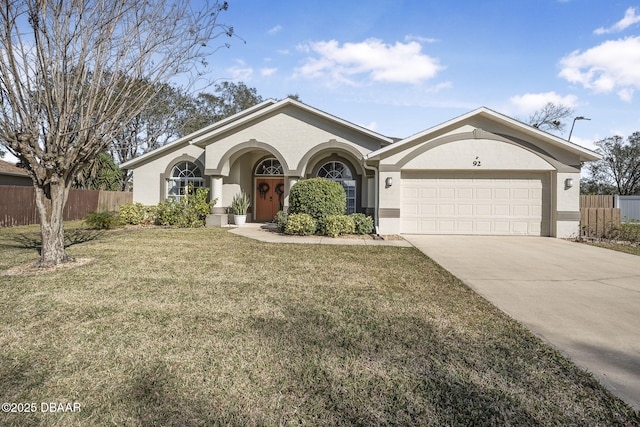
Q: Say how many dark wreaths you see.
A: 2